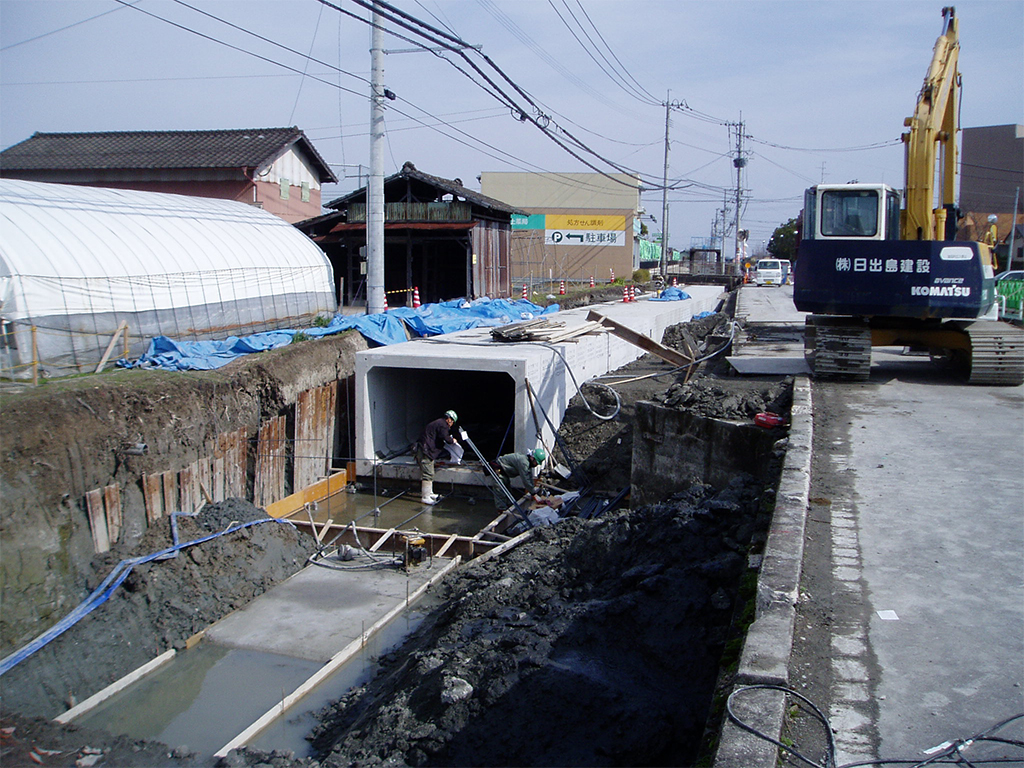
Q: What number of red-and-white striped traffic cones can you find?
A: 9